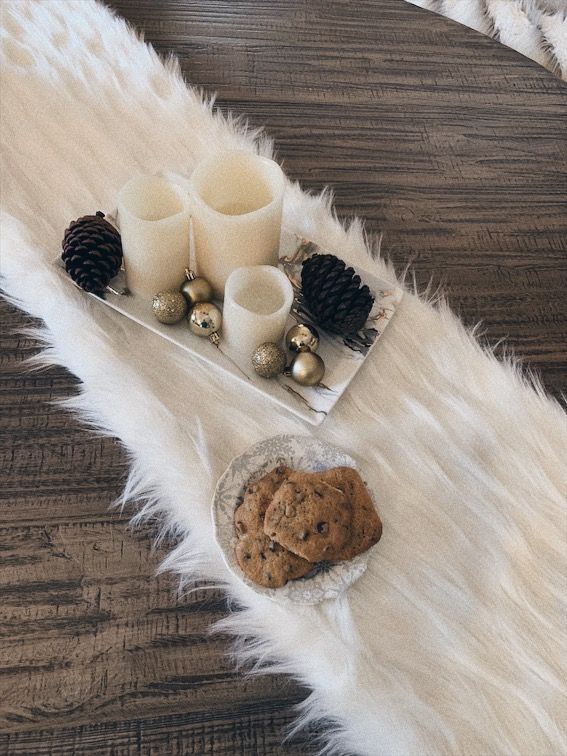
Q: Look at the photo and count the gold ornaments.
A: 6